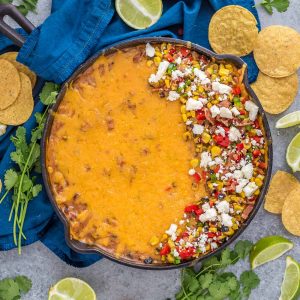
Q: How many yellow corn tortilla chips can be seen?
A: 8